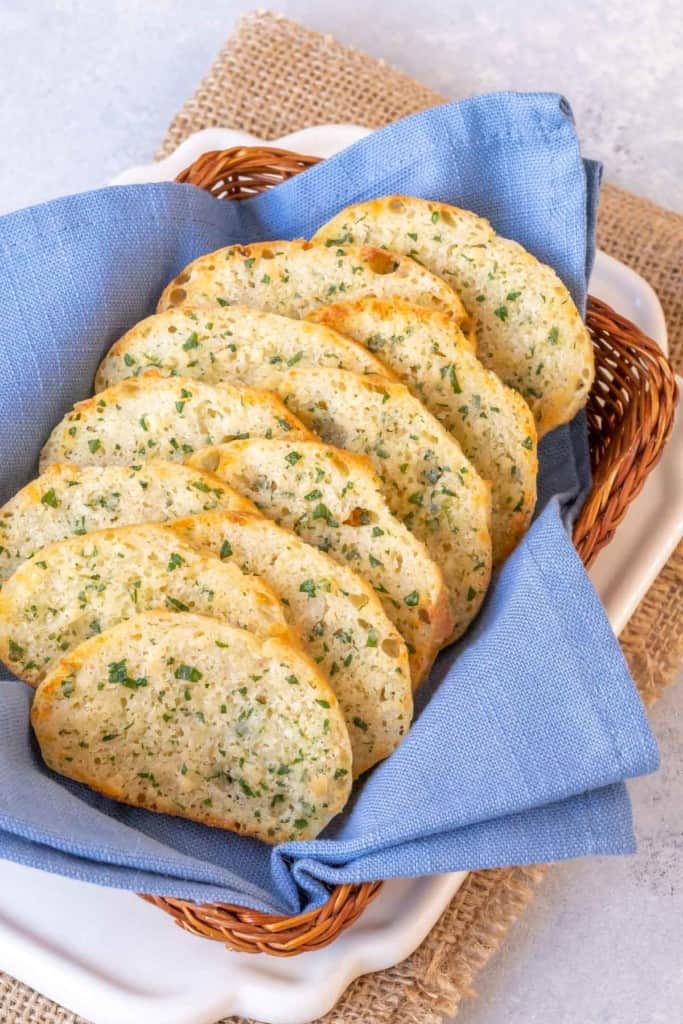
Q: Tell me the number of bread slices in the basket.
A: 11